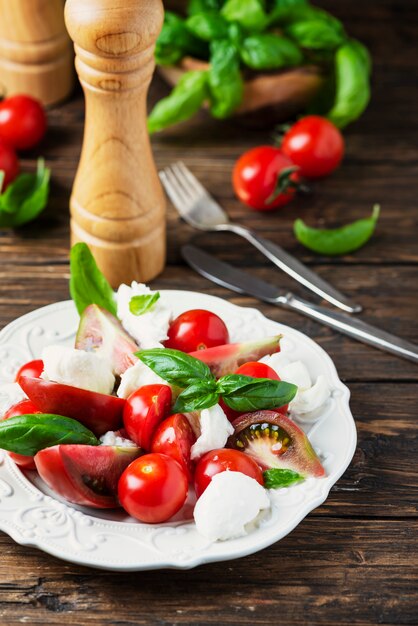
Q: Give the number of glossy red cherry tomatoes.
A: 12